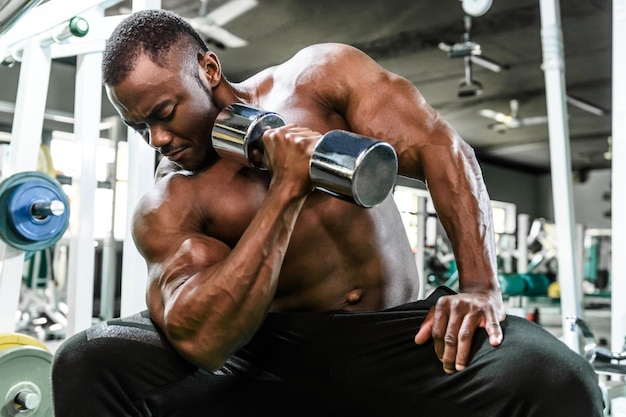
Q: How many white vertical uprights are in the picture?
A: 5